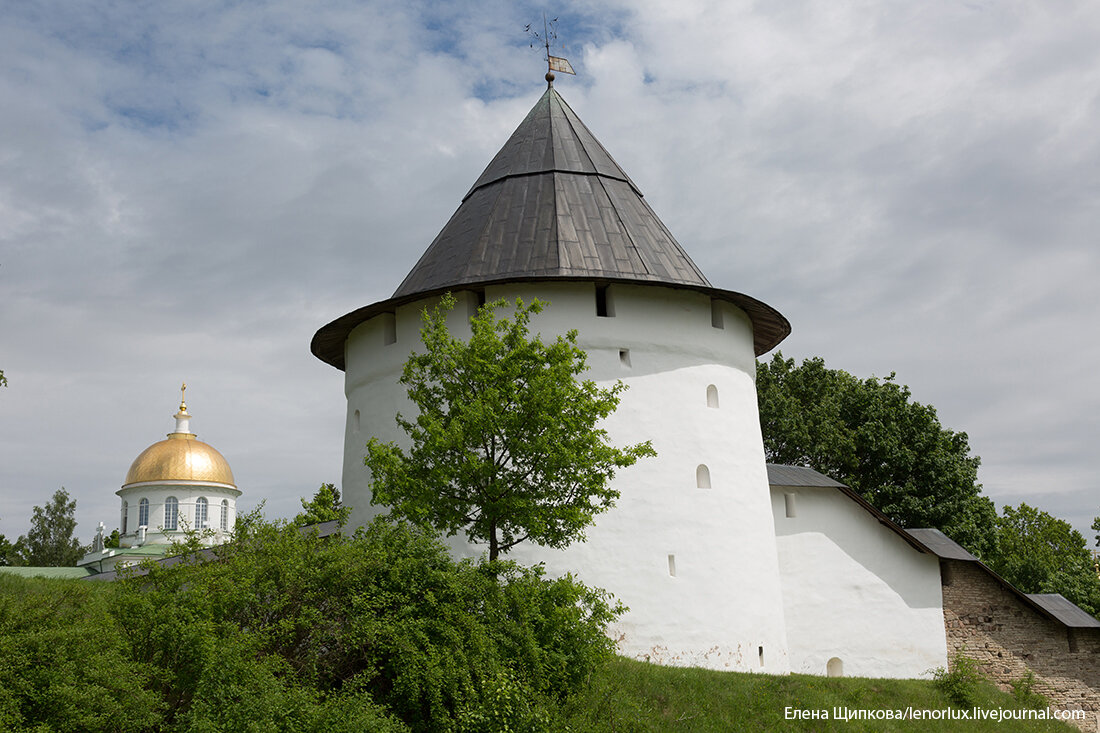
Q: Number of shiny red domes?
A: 0